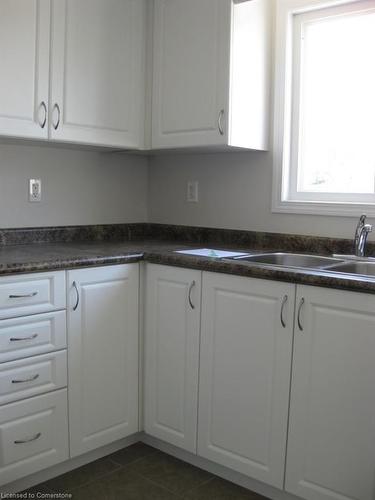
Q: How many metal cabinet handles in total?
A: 11